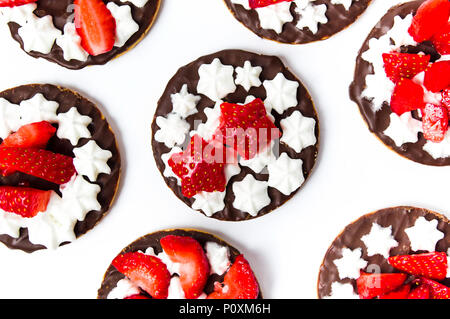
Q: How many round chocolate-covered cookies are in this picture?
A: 7